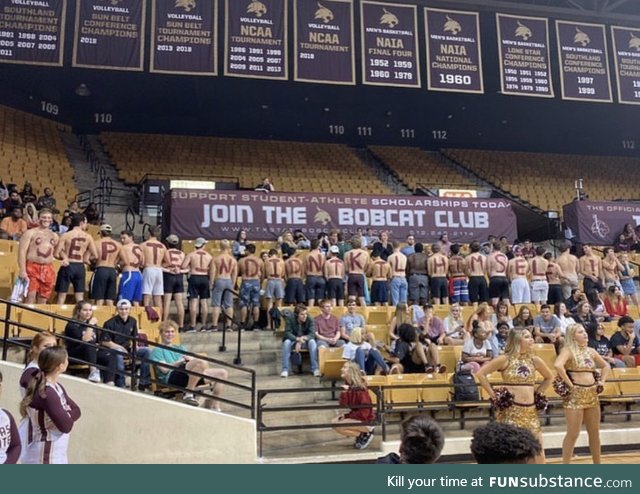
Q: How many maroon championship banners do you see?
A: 10